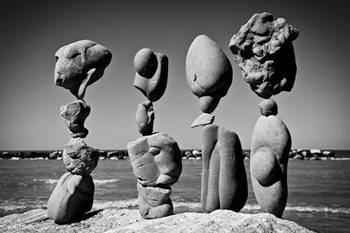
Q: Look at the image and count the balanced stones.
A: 15